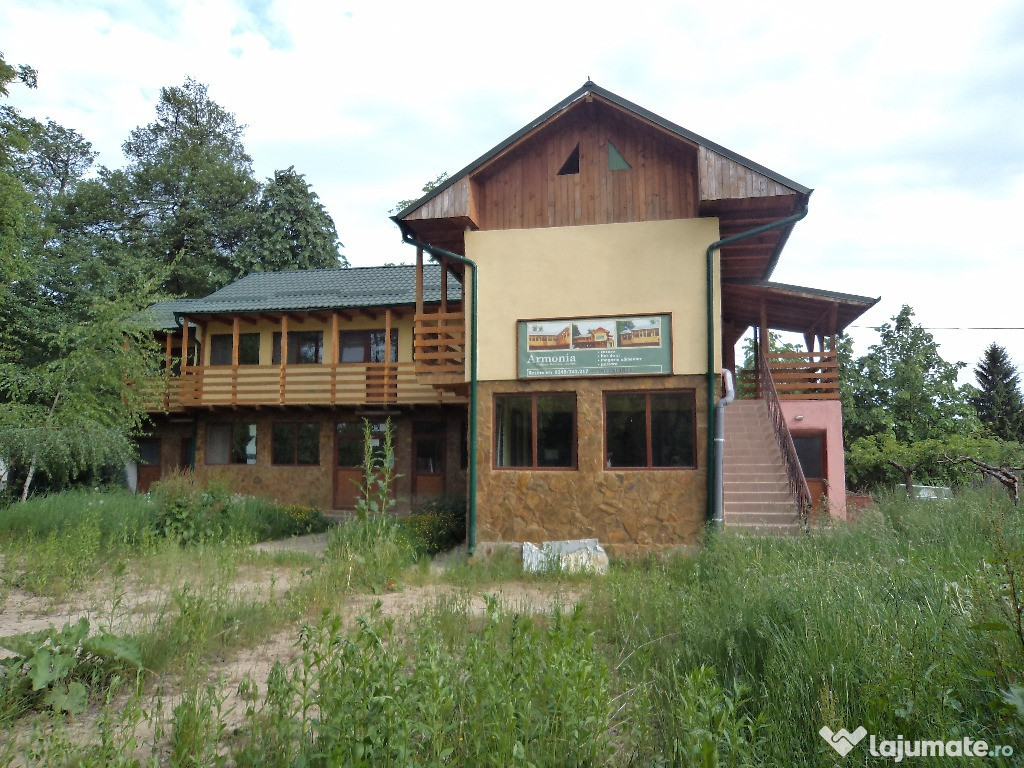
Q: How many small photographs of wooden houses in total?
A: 3